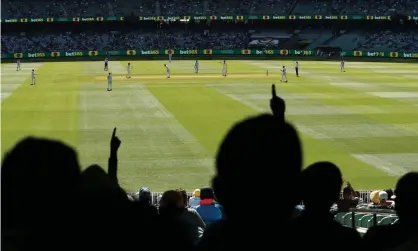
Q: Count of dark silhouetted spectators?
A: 5